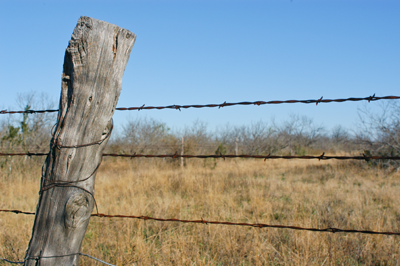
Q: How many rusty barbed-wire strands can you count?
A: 3